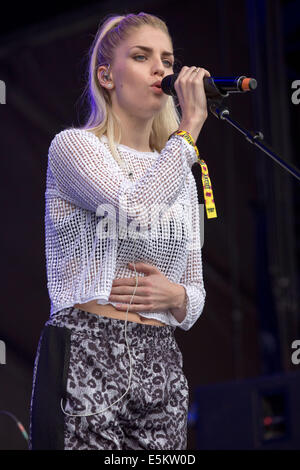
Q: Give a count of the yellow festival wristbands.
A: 1